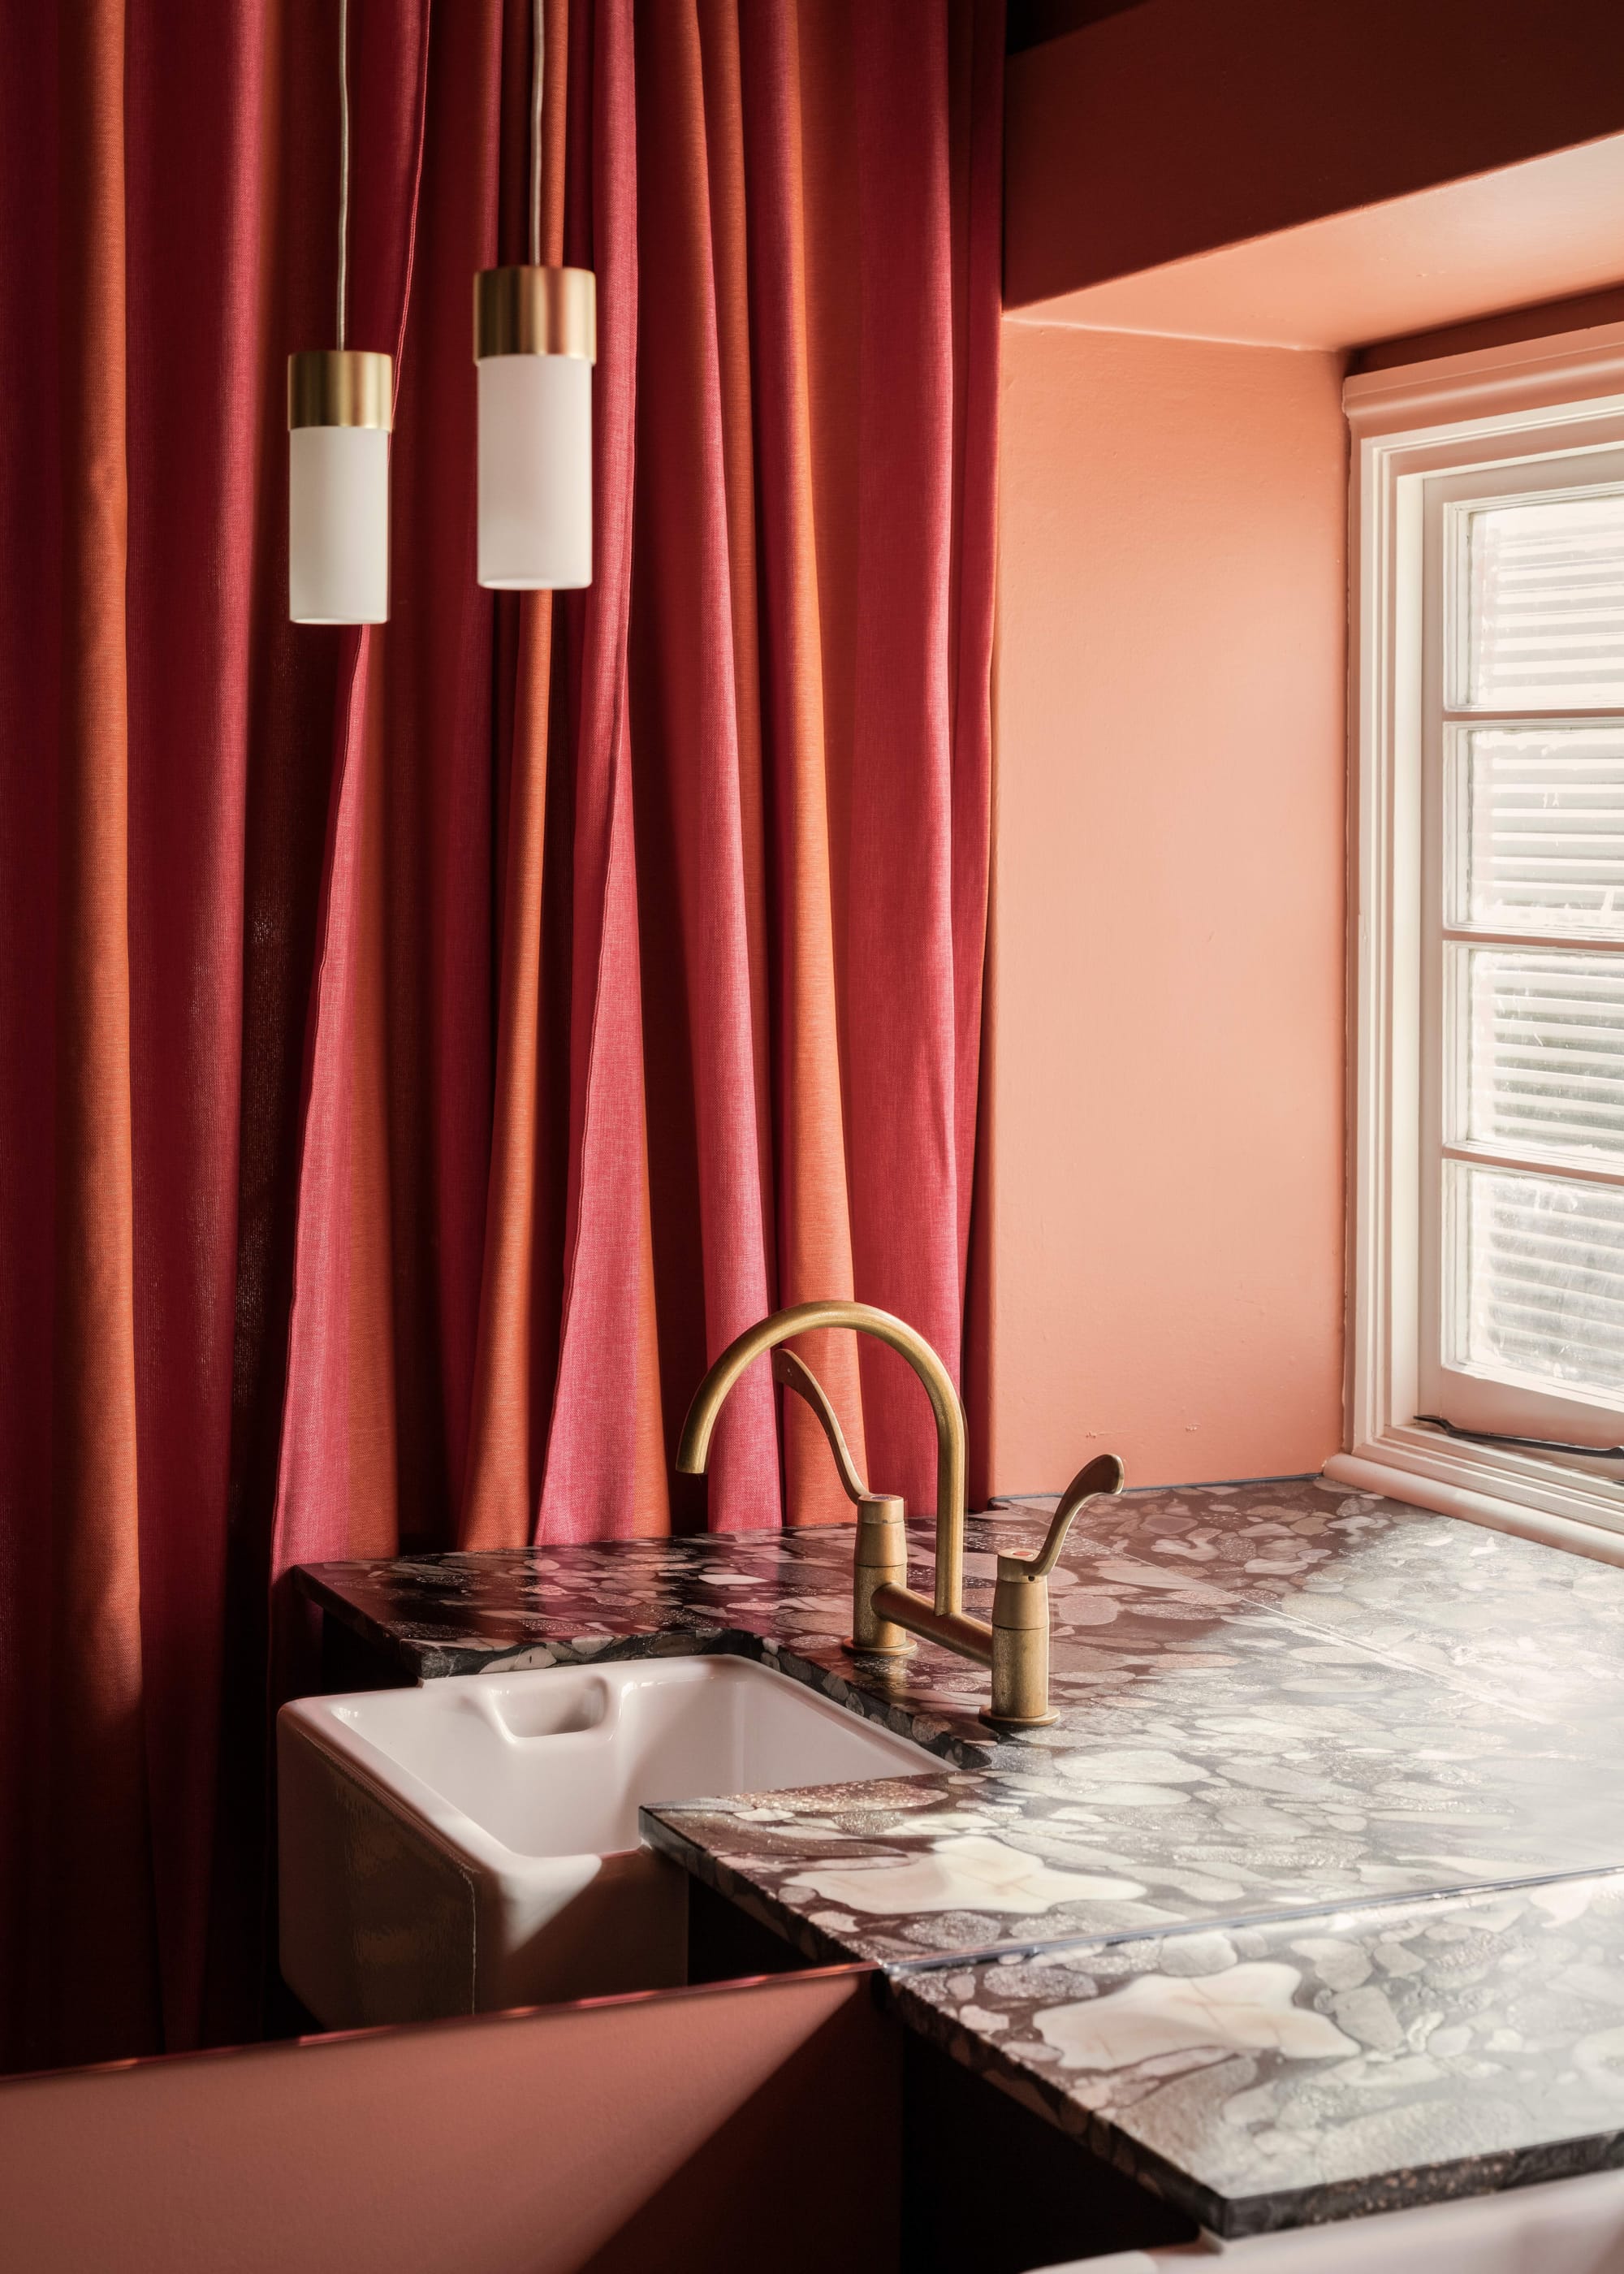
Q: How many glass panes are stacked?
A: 4